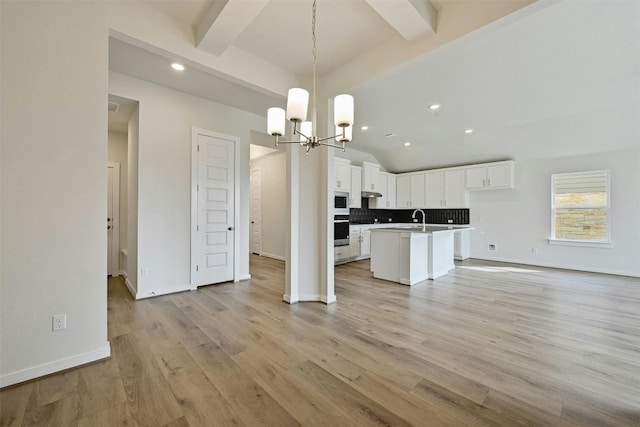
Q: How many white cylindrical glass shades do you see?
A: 5